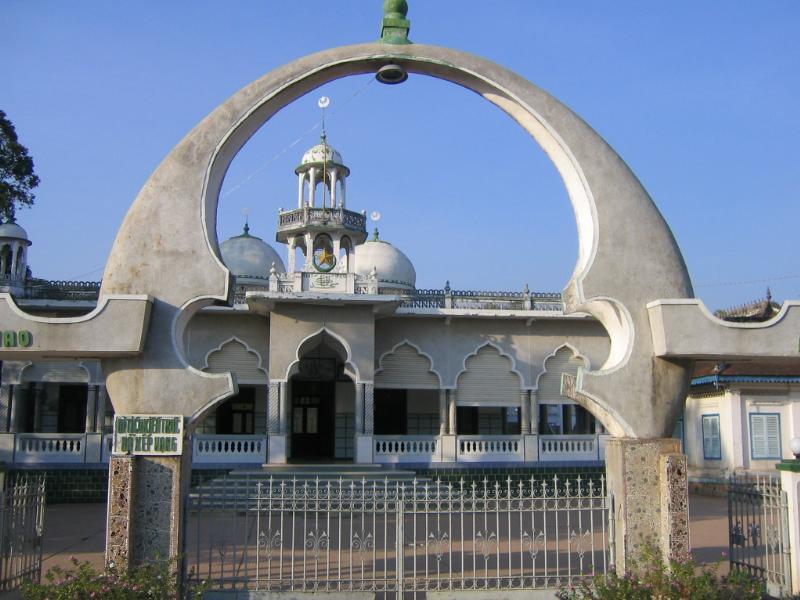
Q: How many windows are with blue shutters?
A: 2